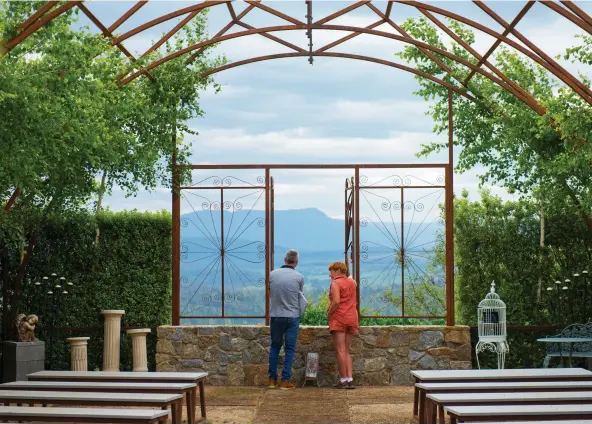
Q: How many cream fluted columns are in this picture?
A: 3